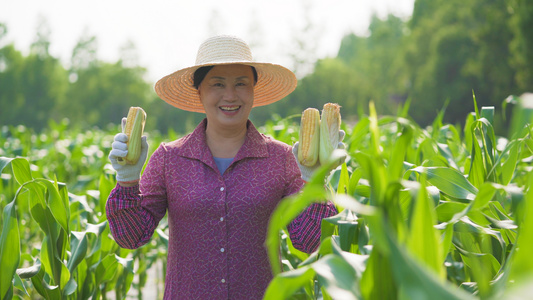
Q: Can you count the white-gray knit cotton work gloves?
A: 2